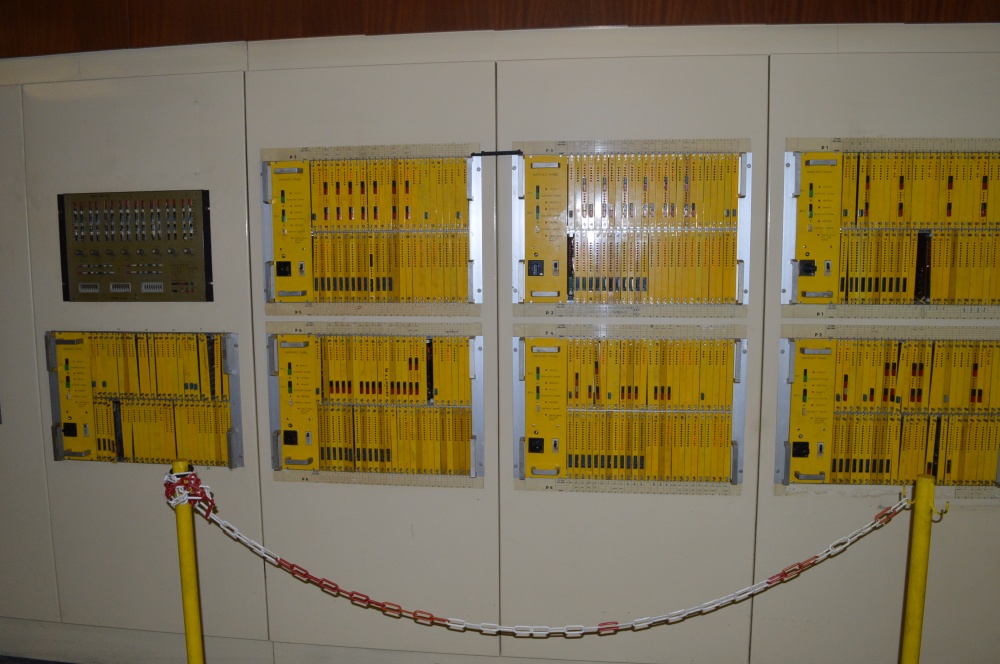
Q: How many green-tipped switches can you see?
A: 14